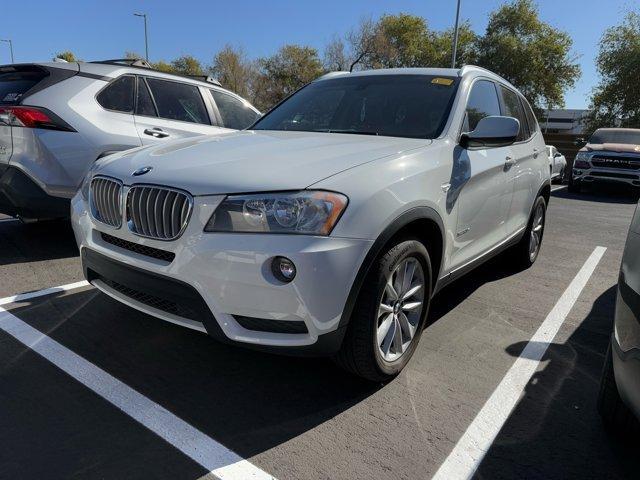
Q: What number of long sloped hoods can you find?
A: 1